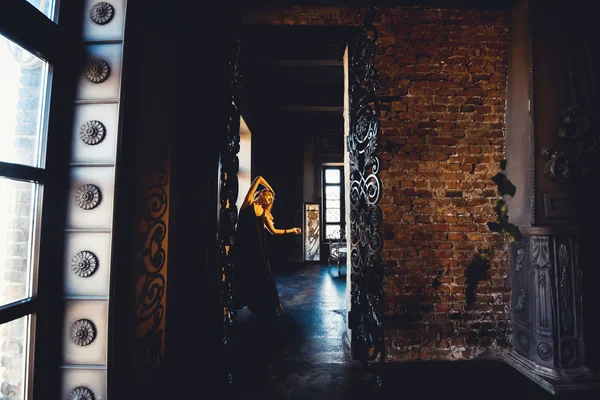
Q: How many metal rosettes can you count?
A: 7